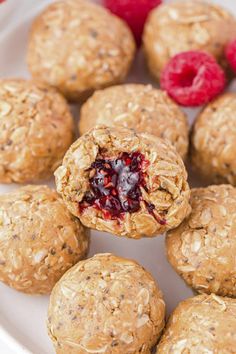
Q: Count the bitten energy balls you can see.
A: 1